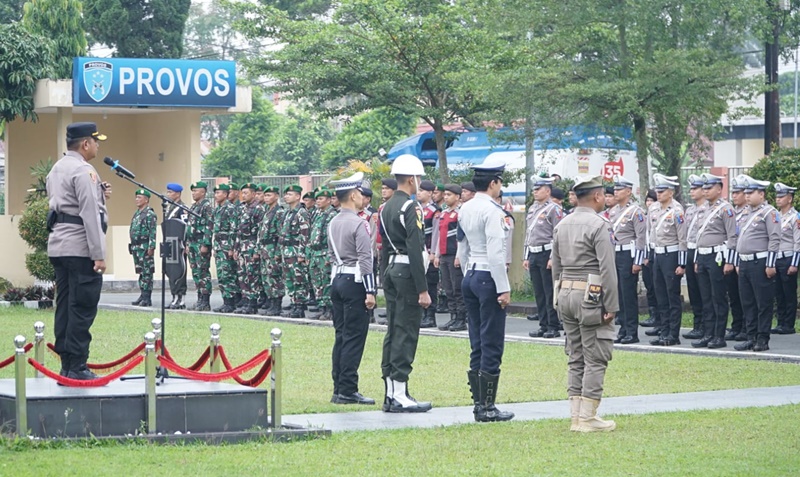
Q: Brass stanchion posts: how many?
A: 6